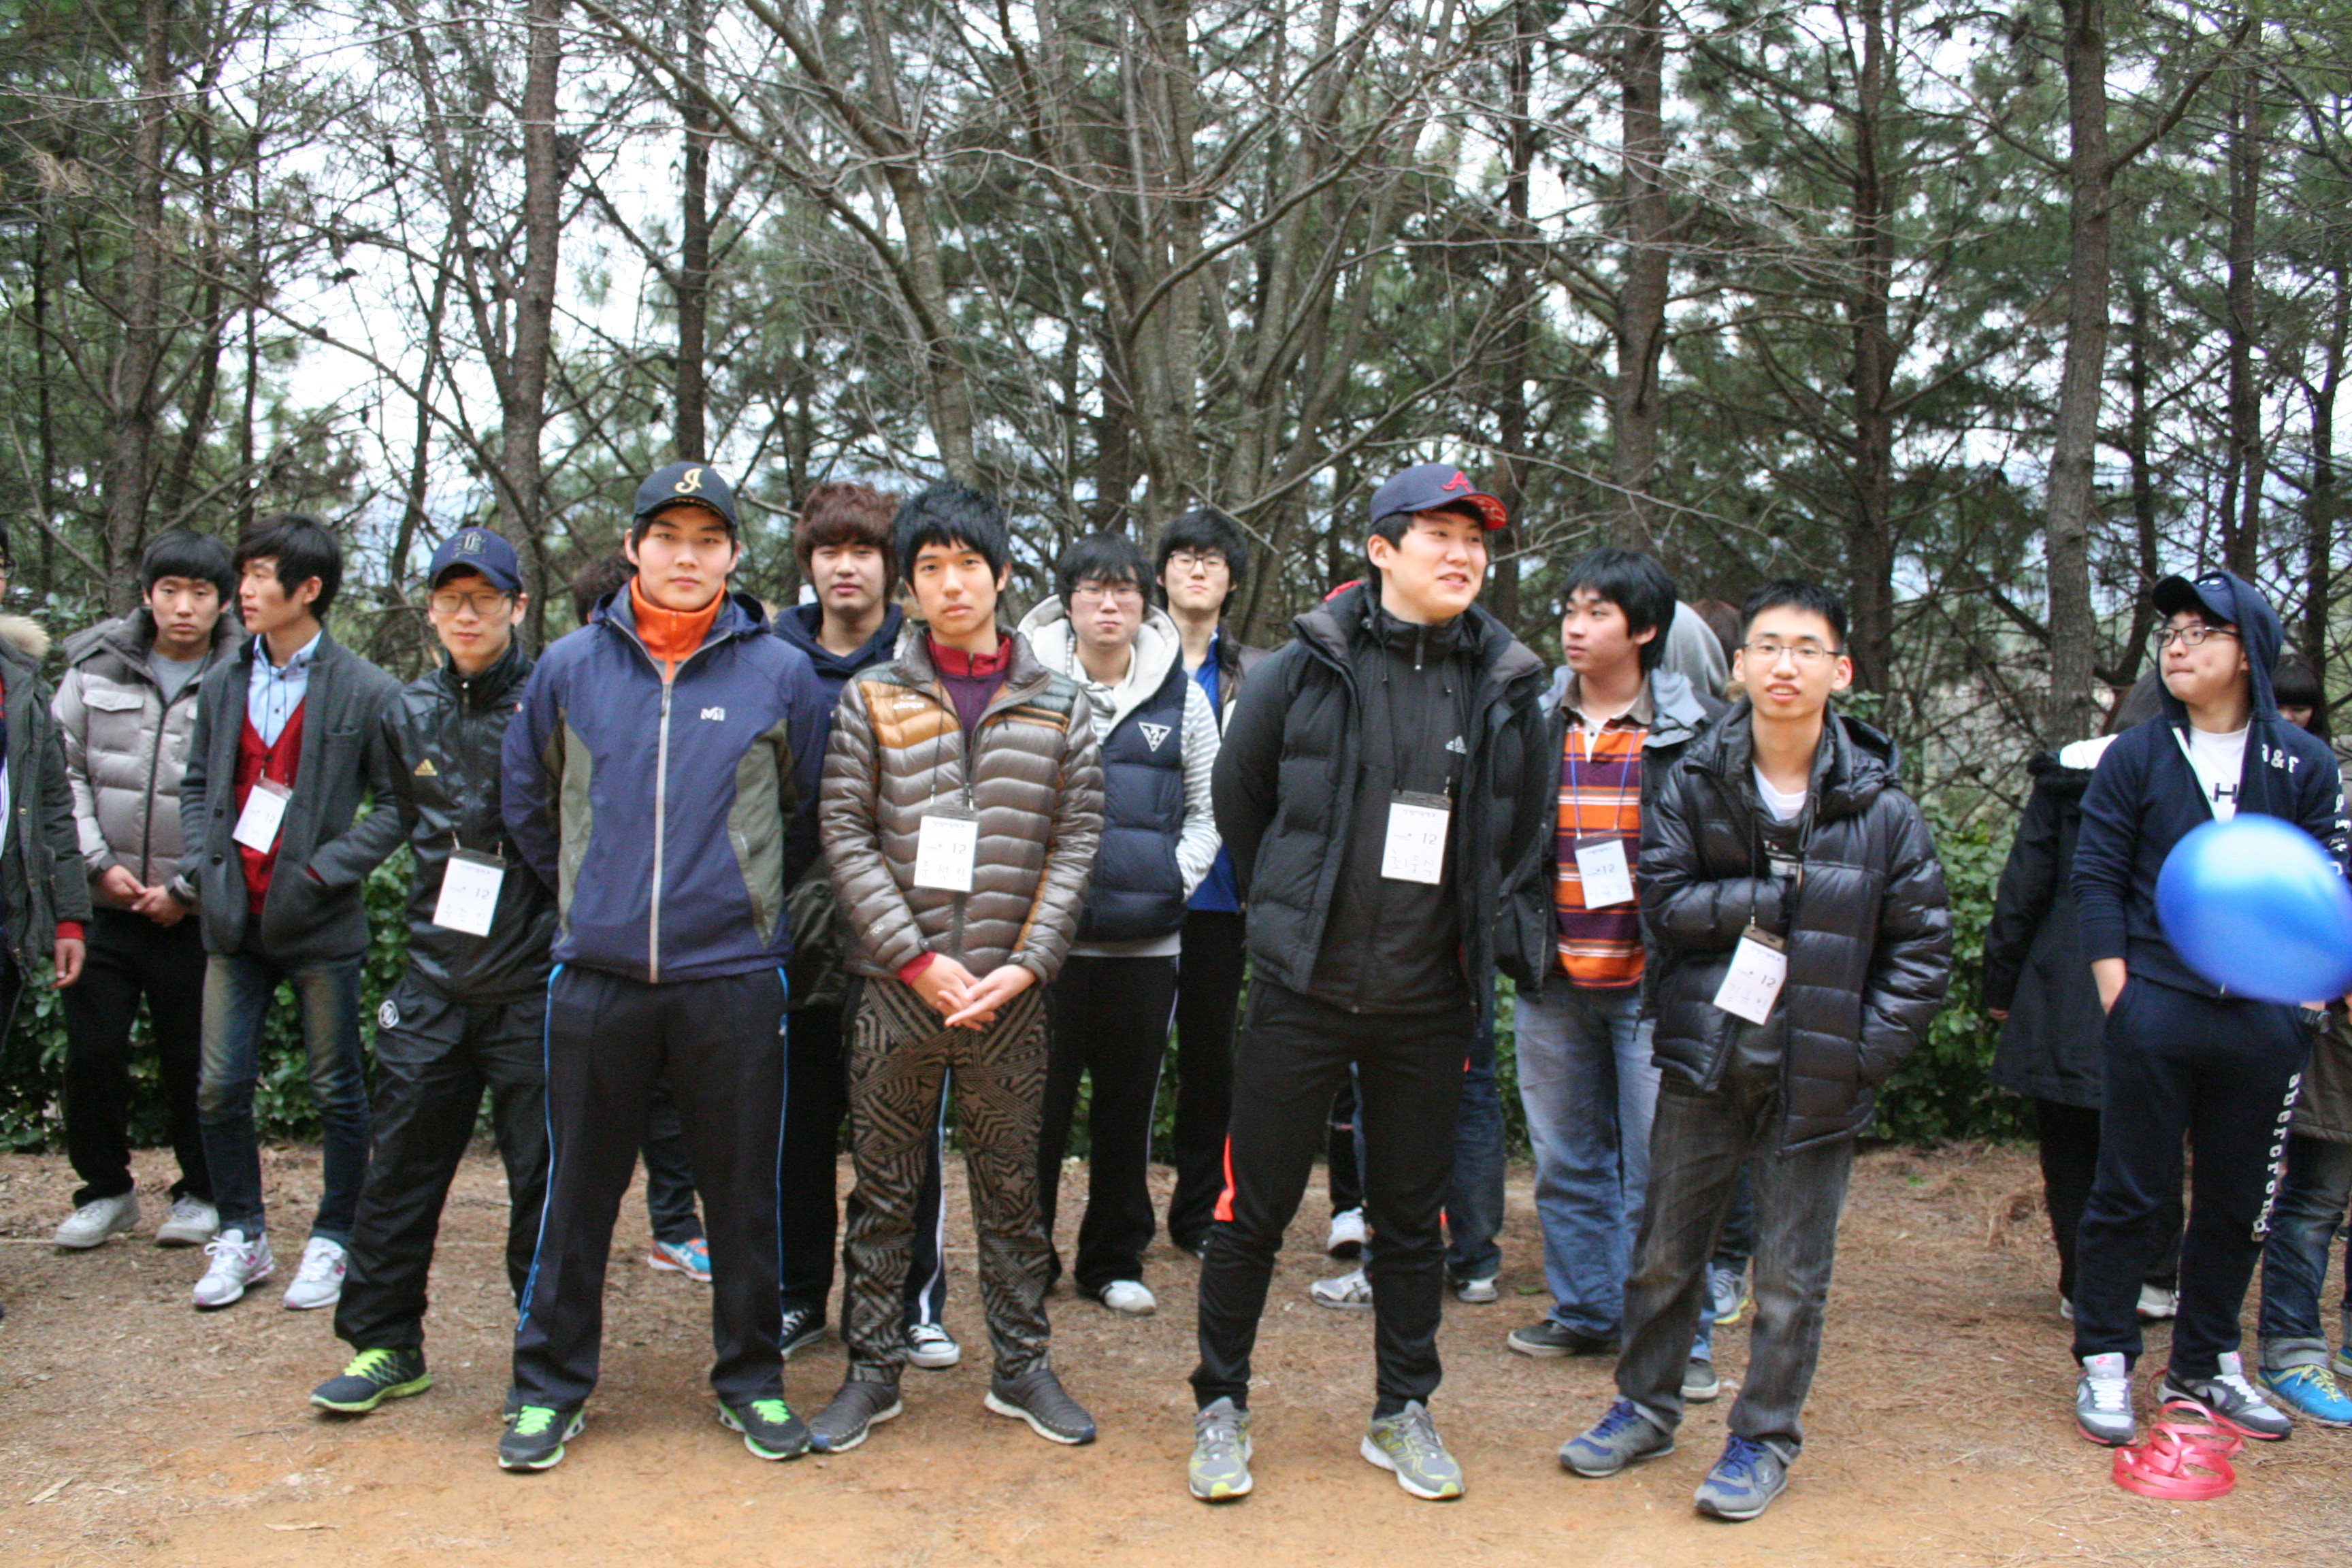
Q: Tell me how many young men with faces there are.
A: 12